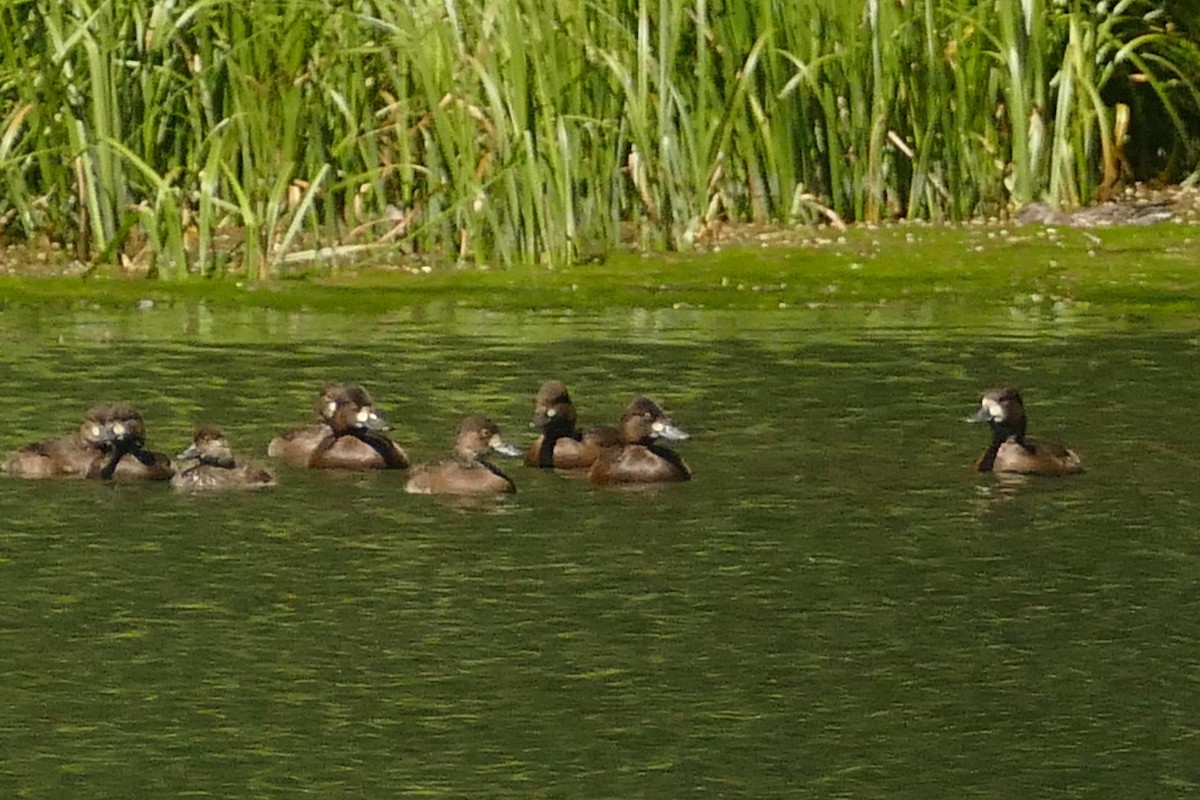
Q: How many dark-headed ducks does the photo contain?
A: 9